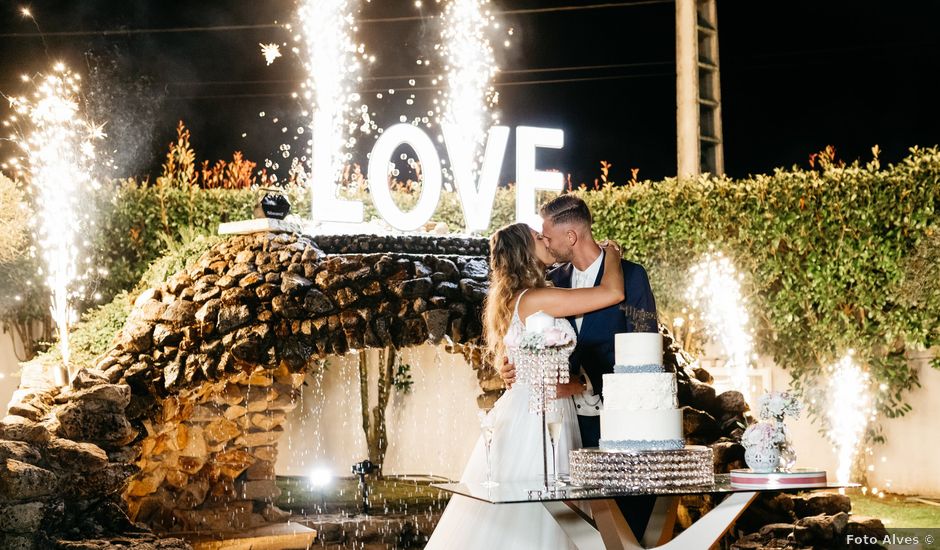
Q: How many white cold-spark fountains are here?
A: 5